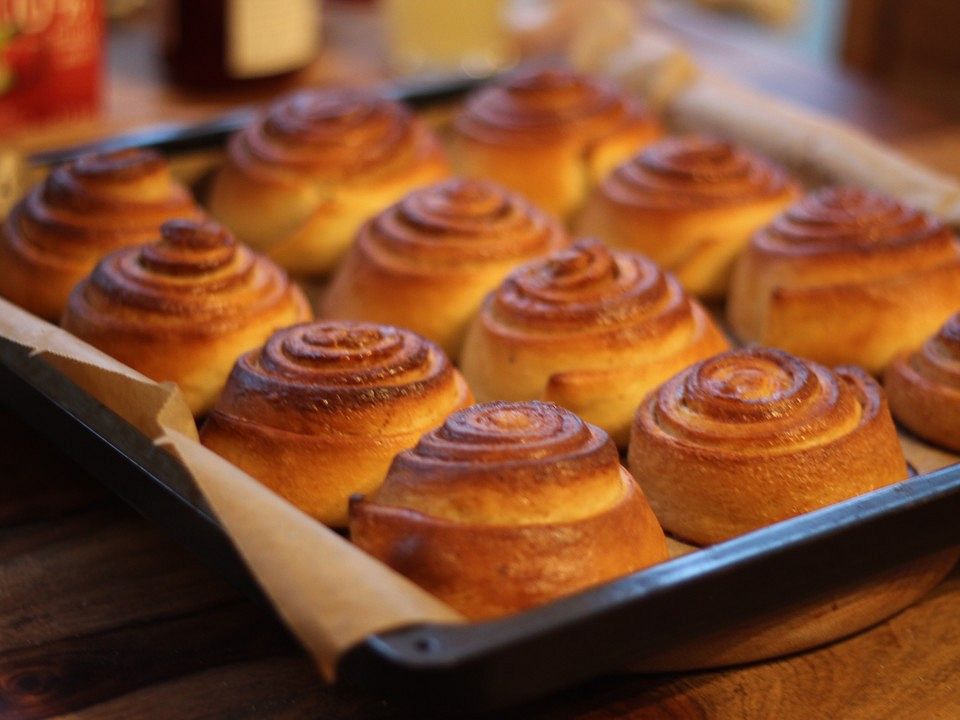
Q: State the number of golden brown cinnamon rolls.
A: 12